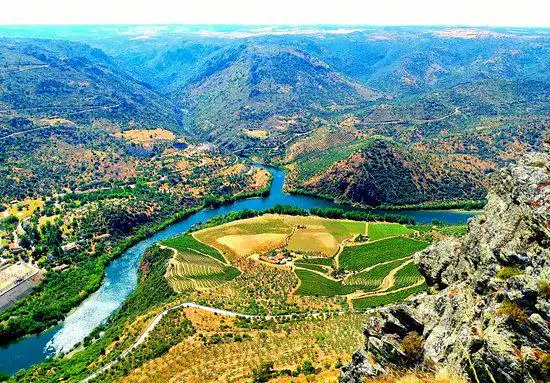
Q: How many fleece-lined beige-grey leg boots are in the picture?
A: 0